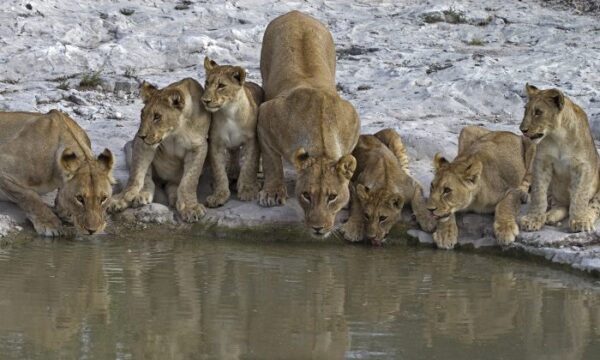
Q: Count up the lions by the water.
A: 7